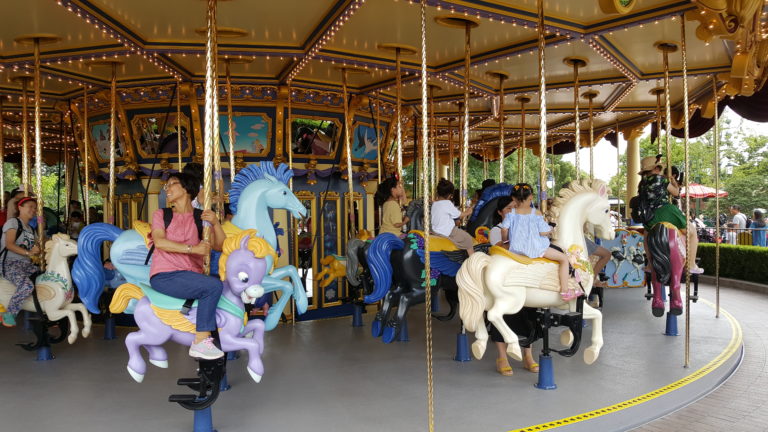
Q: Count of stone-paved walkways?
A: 1